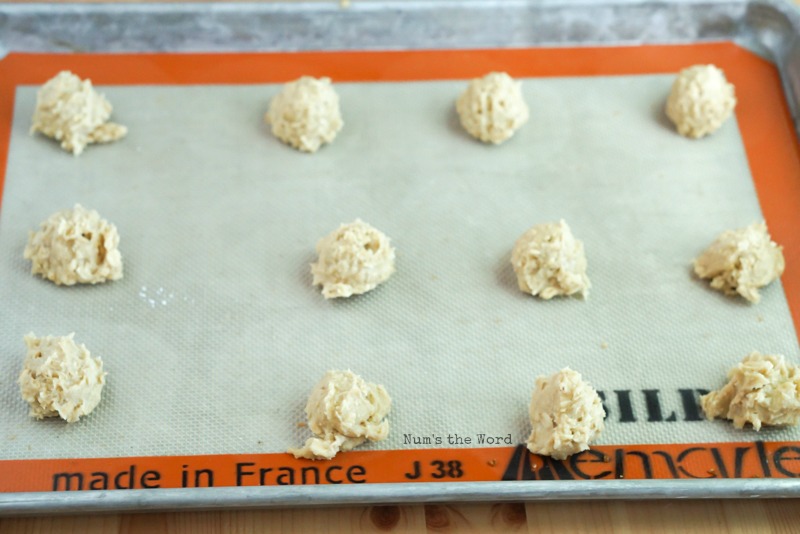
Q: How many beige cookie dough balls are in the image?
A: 12